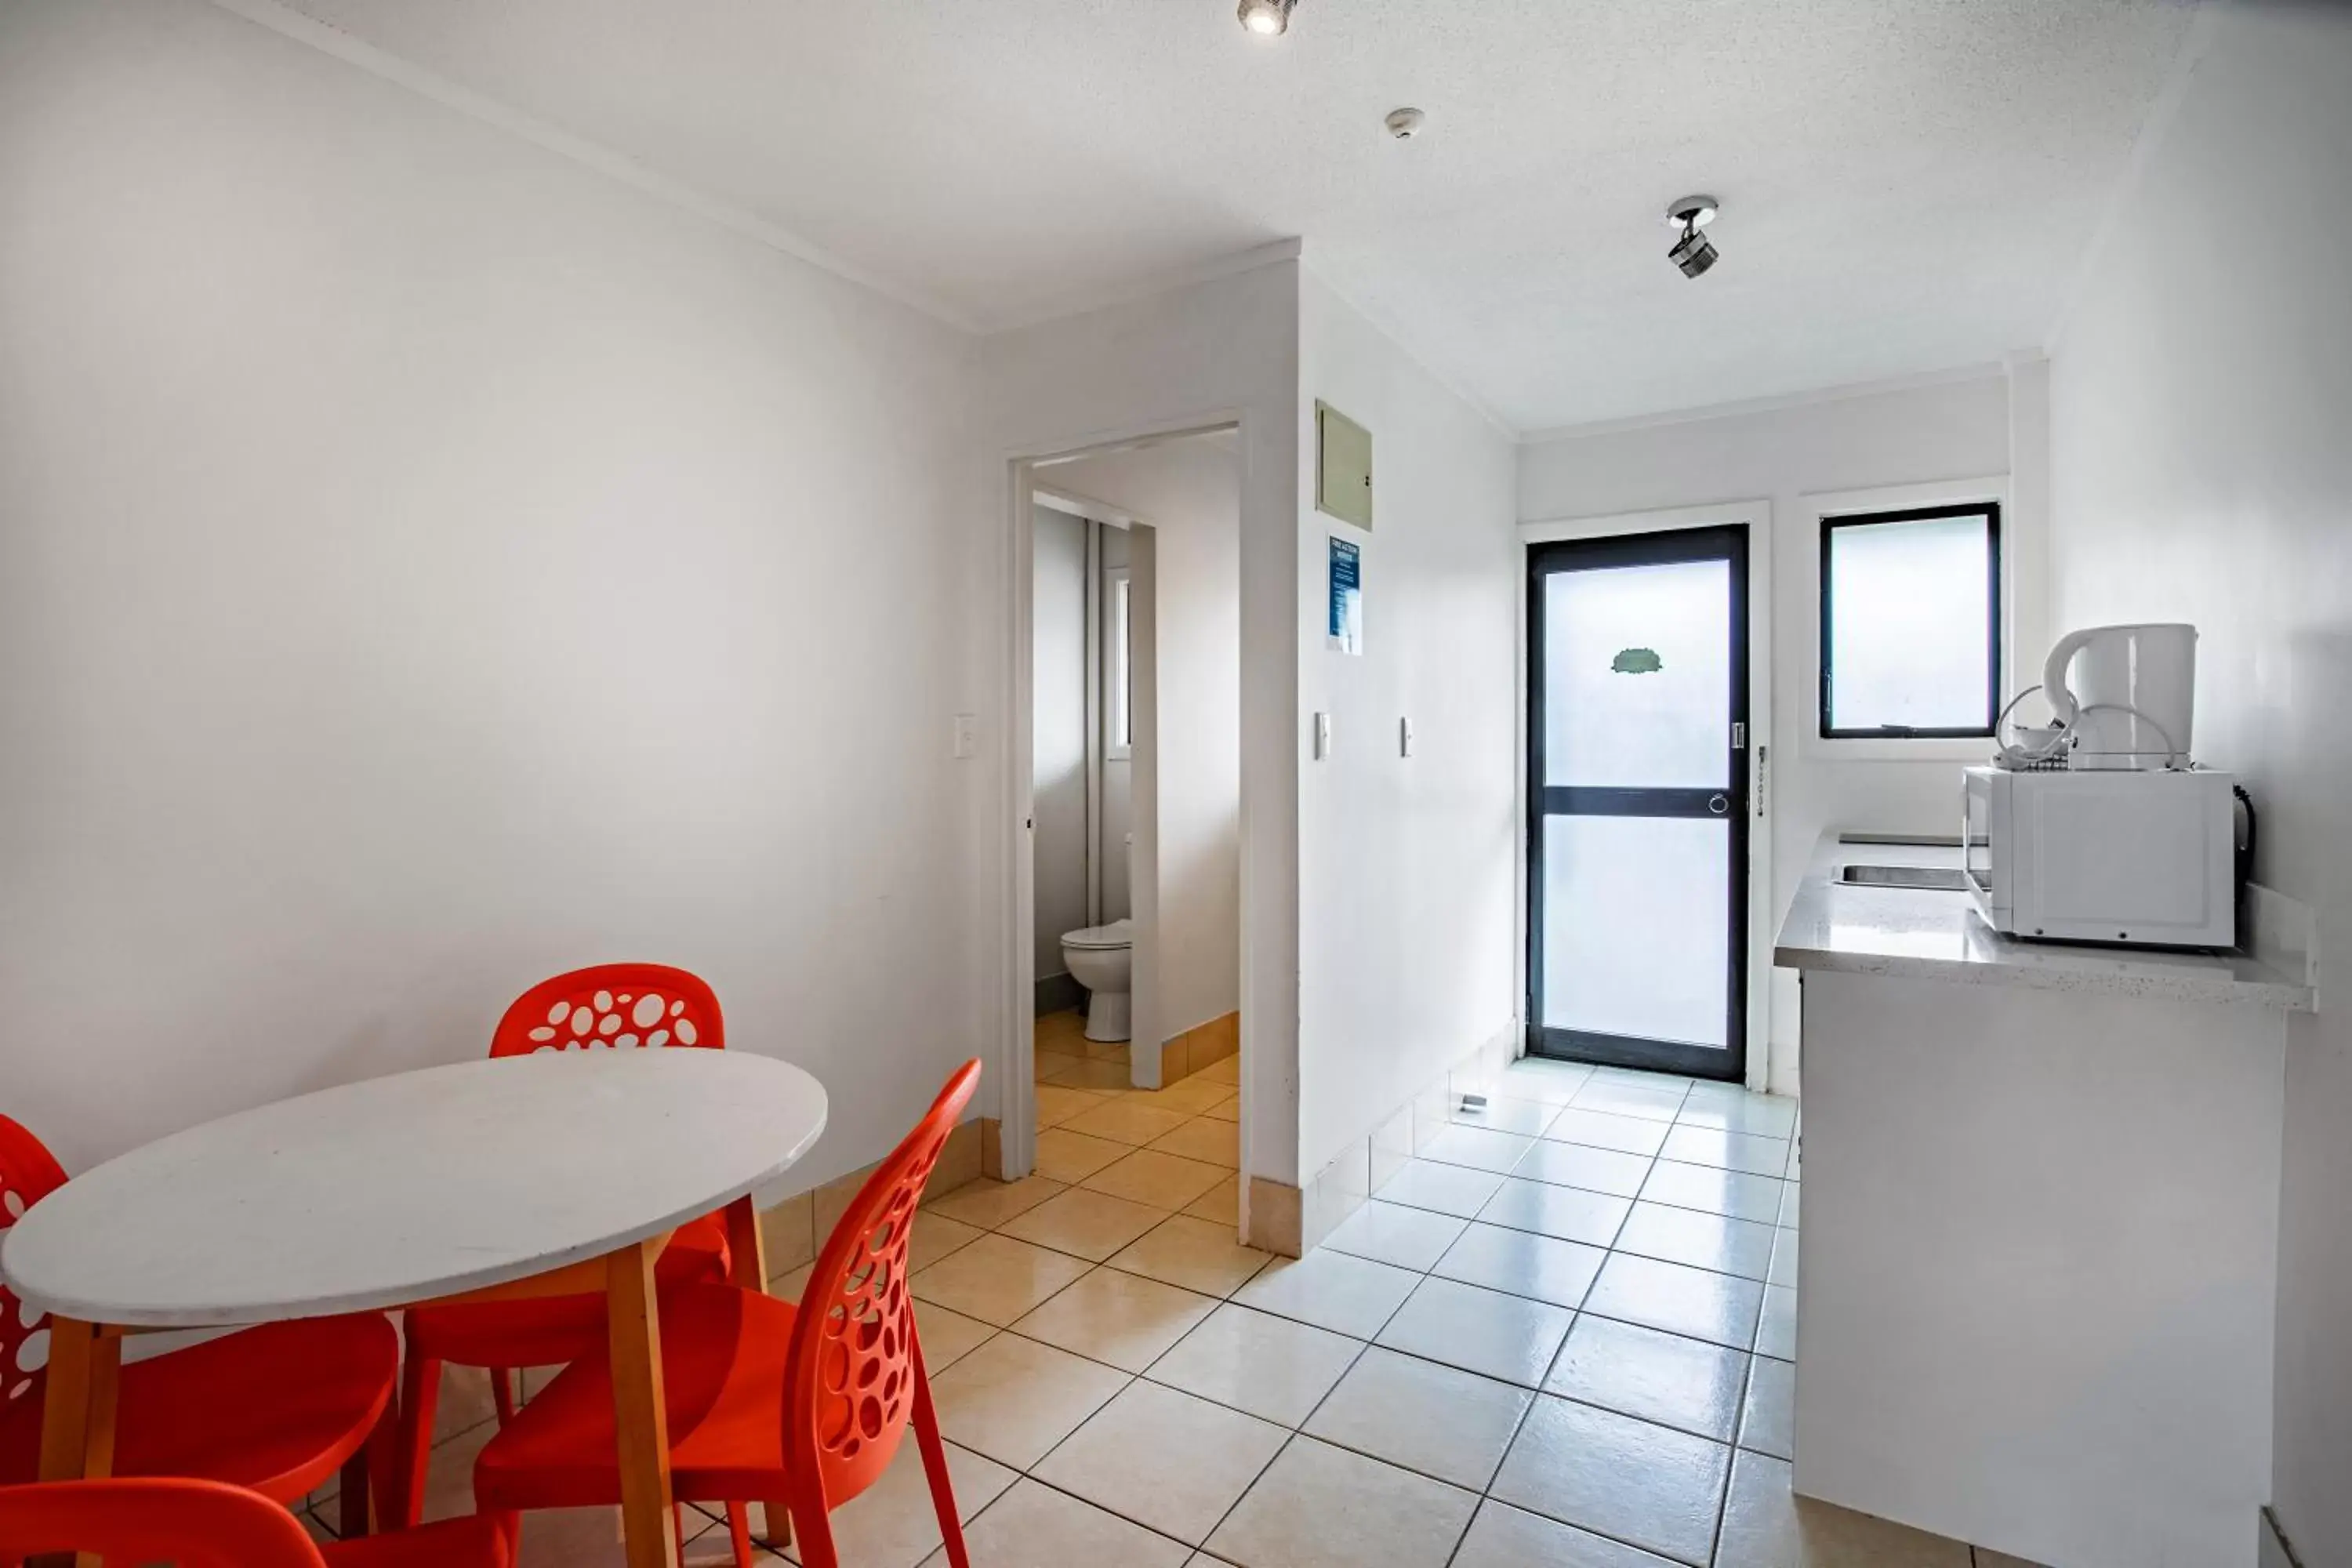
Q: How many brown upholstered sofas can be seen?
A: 0